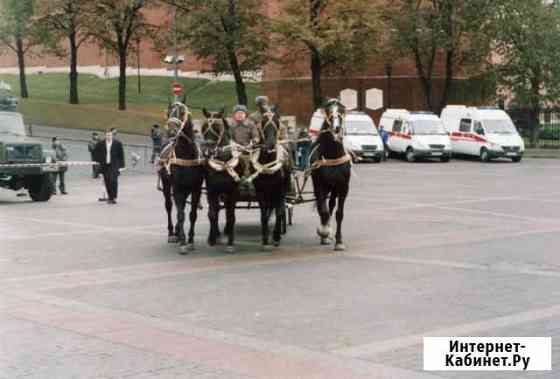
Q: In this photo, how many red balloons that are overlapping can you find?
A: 0